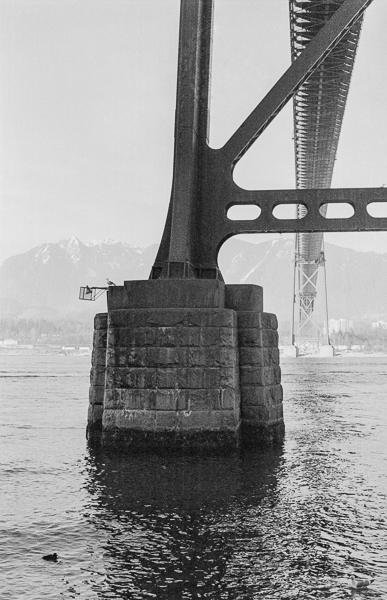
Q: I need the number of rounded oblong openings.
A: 4